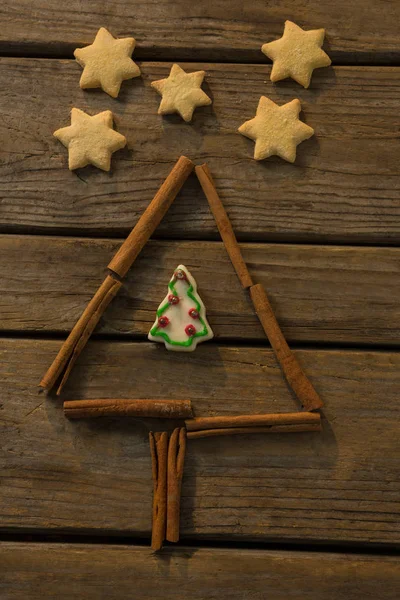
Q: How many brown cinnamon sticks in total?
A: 8